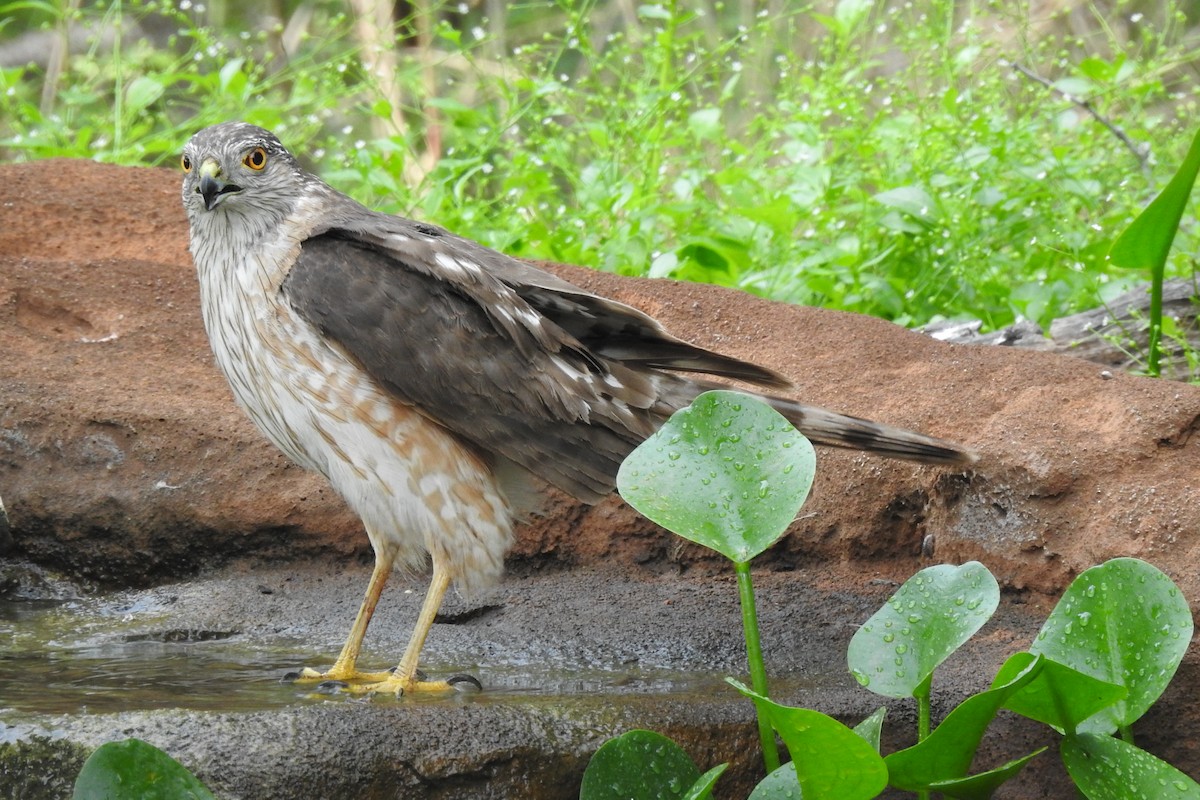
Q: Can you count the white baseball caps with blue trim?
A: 0